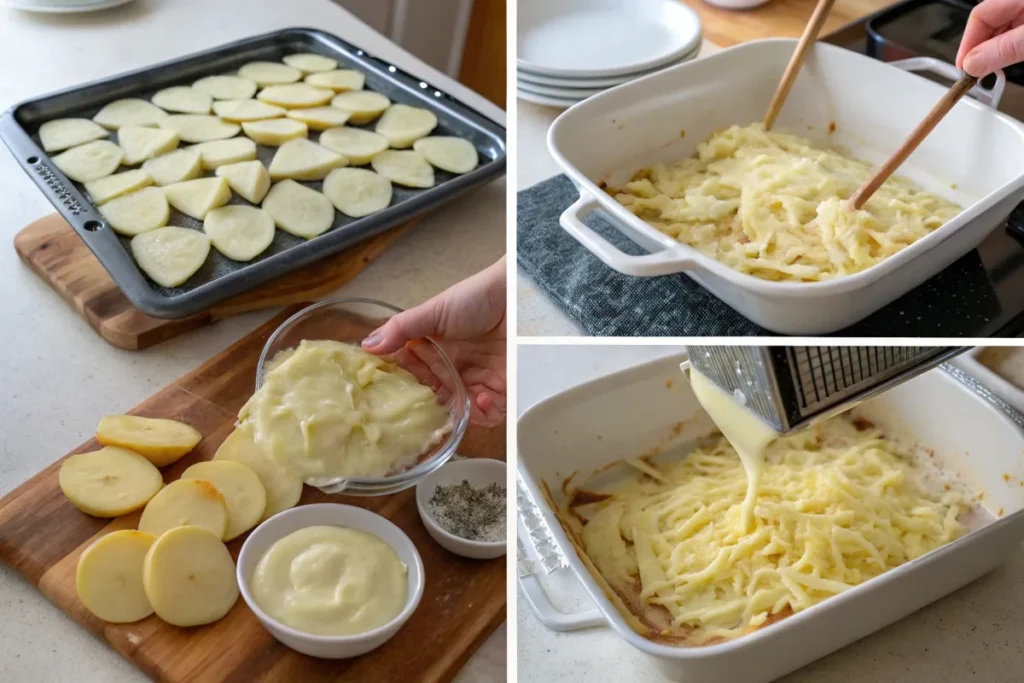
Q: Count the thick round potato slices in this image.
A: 7